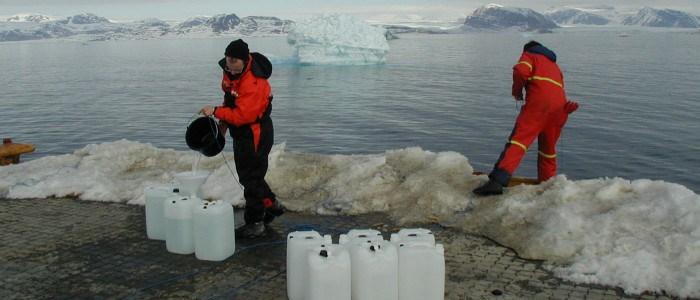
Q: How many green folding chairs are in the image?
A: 0